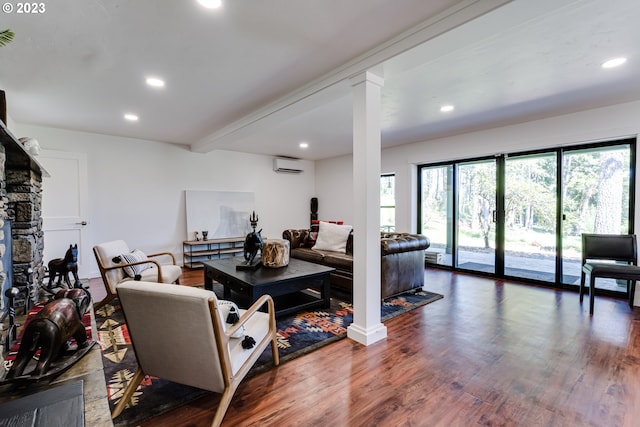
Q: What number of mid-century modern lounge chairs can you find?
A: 2